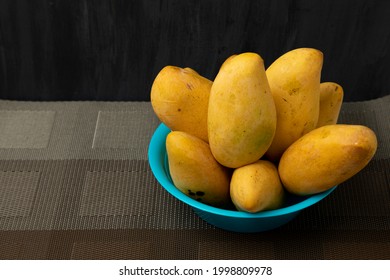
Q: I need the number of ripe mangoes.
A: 7